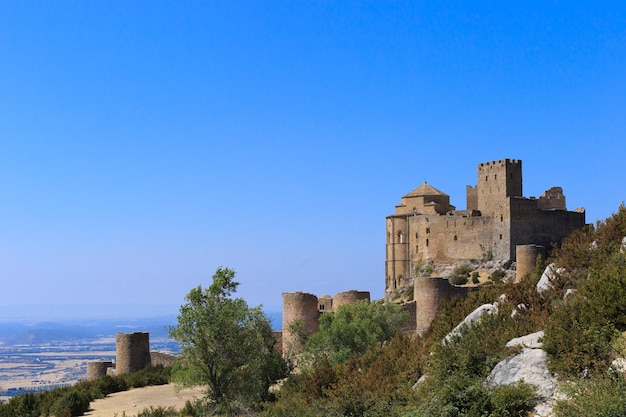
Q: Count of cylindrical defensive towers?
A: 6